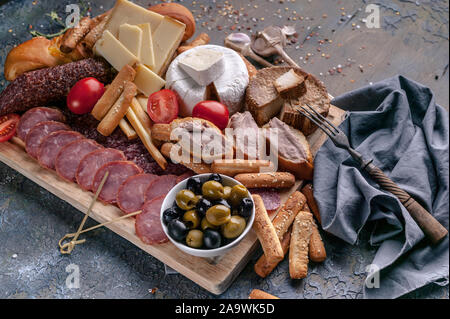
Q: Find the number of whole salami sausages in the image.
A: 2